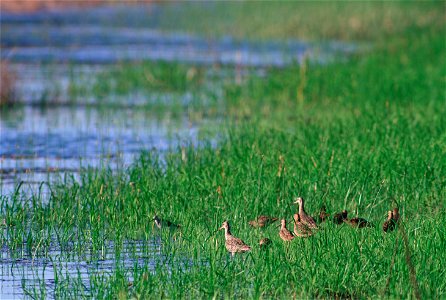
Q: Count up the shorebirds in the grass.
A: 12